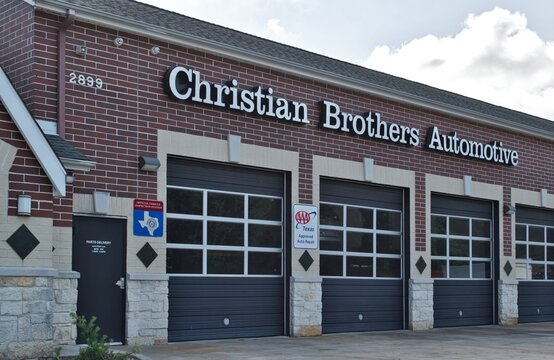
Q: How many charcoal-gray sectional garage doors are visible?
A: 4